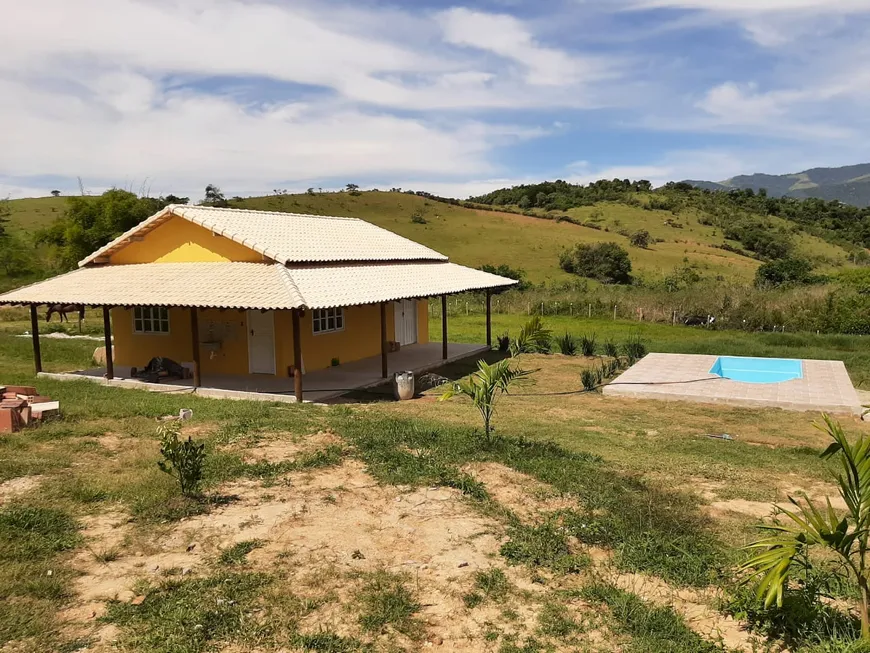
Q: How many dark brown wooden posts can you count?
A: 7